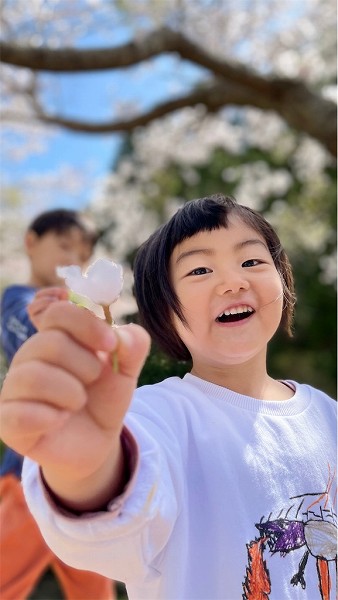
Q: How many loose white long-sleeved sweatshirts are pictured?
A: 1